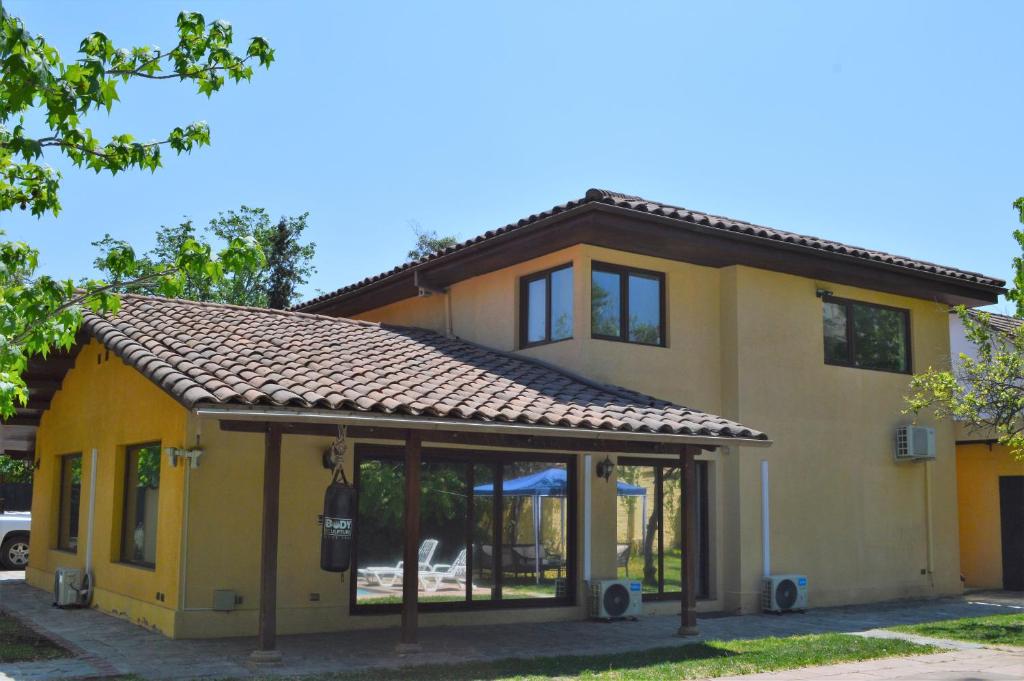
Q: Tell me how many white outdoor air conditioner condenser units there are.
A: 4